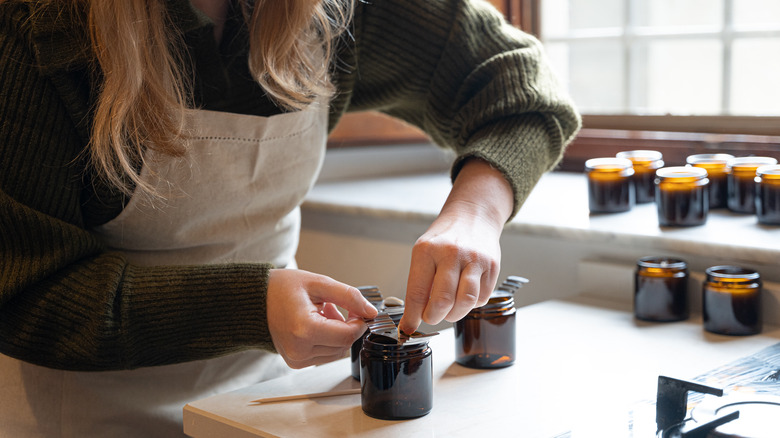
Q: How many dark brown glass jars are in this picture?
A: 11